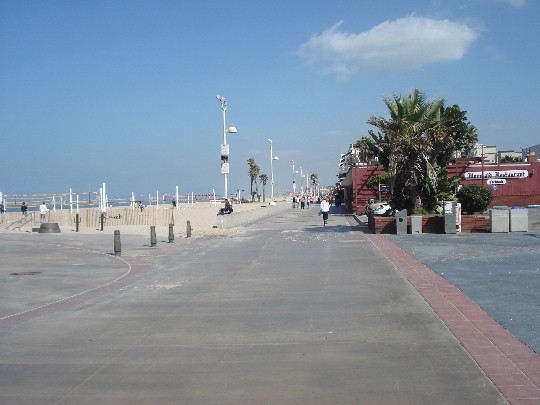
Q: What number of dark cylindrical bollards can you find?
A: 4